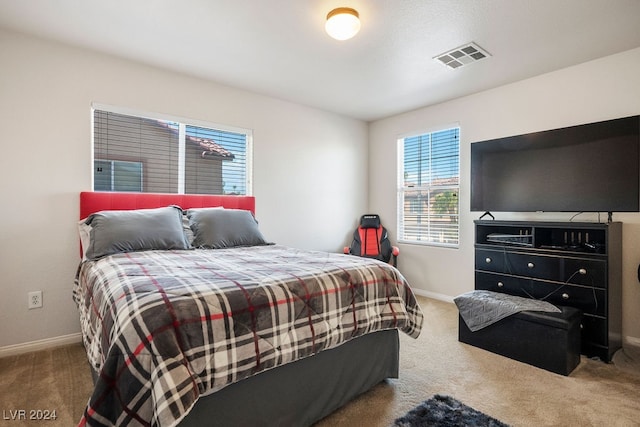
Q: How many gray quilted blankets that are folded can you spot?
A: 1